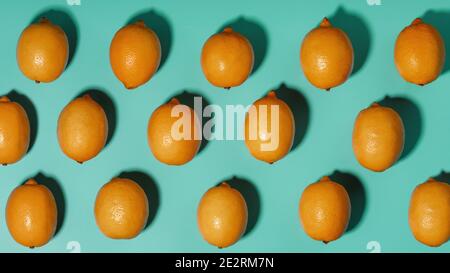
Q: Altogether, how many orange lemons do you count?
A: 15